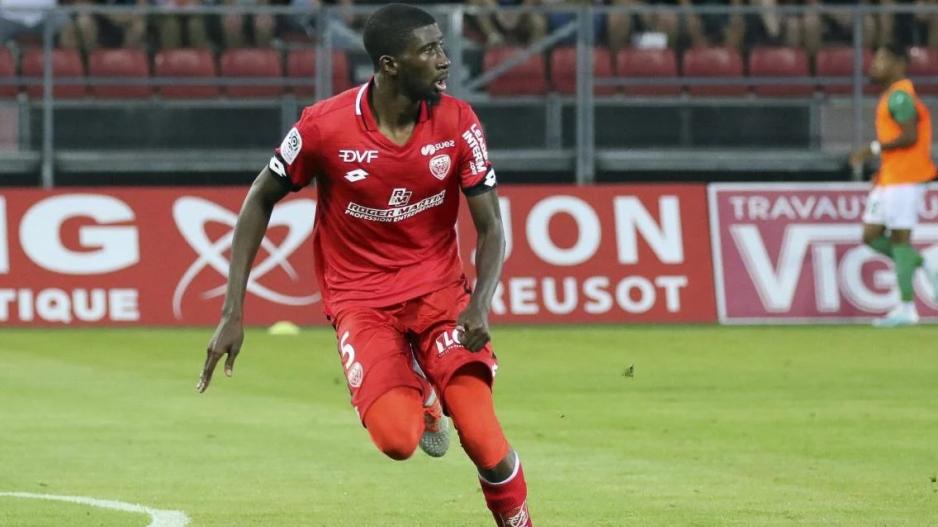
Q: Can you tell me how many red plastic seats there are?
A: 13